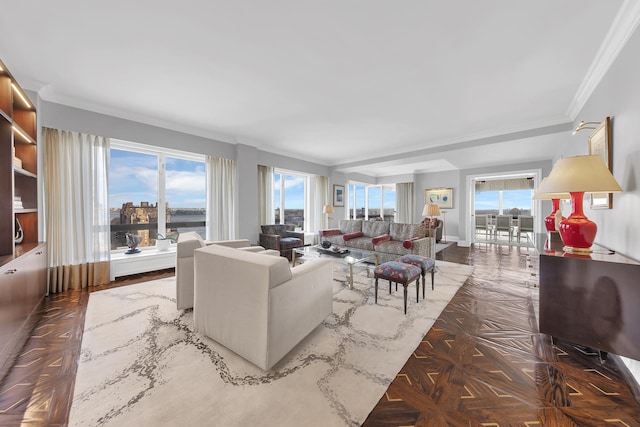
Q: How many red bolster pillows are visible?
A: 4